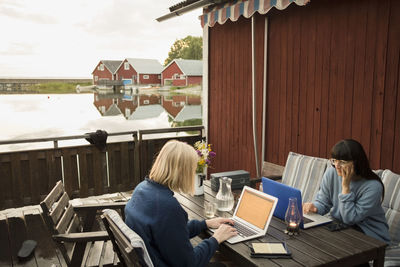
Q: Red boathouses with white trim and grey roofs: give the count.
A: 3